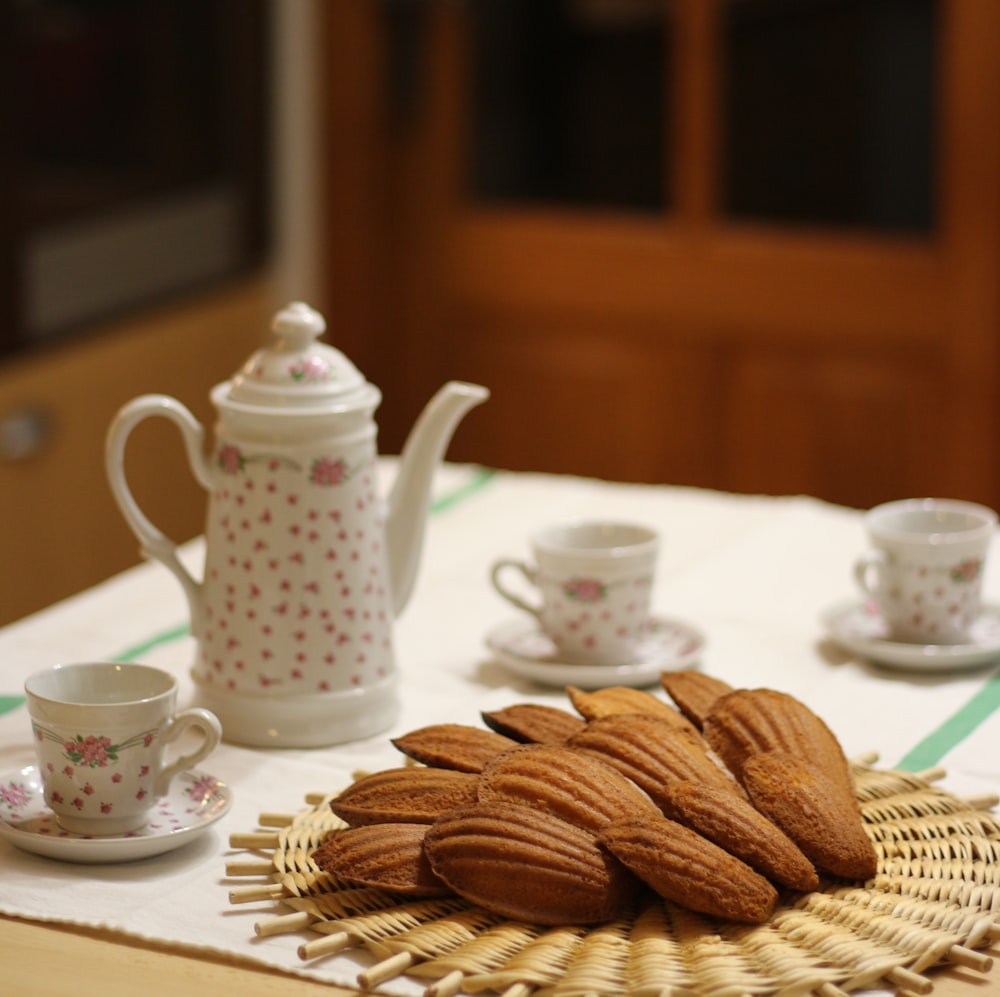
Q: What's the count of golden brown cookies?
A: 13